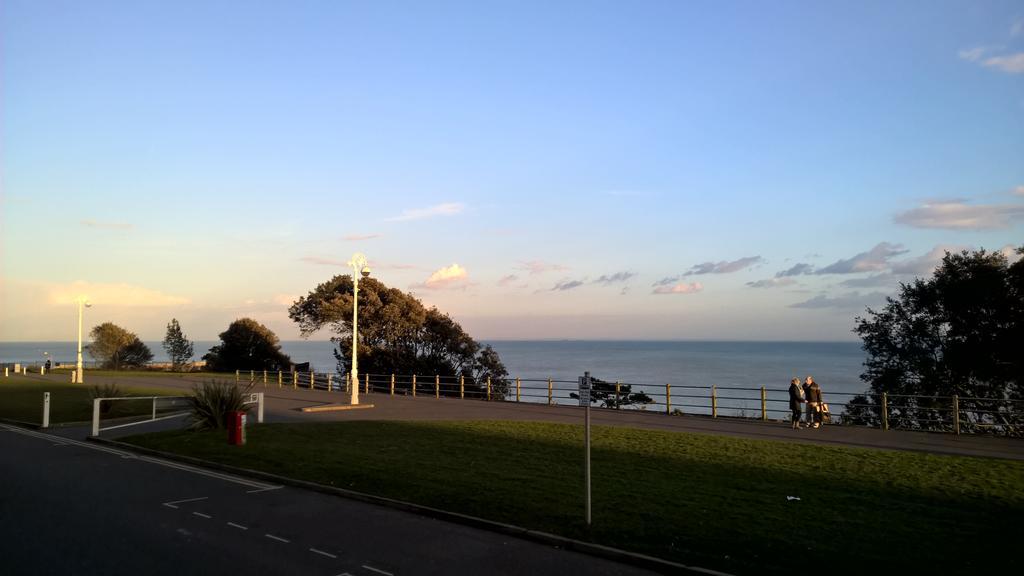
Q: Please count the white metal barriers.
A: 1